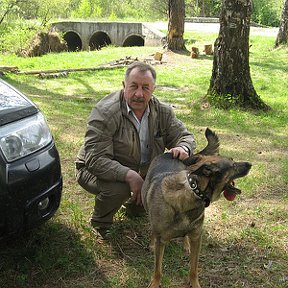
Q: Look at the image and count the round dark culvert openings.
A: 3